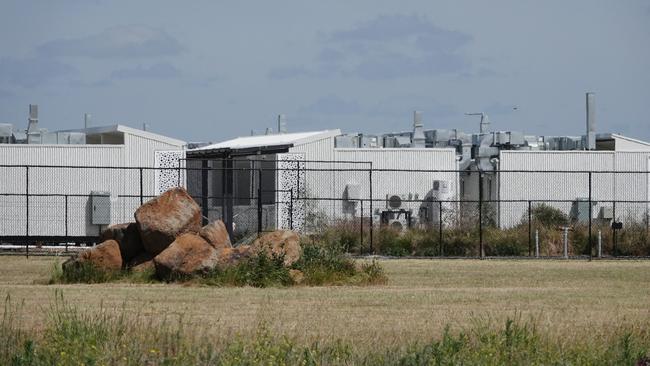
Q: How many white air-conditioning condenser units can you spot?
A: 2